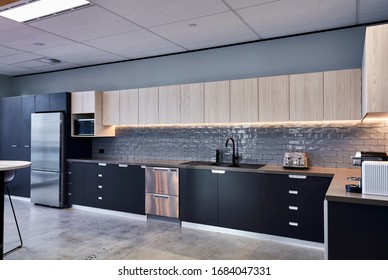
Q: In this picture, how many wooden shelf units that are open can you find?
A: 1